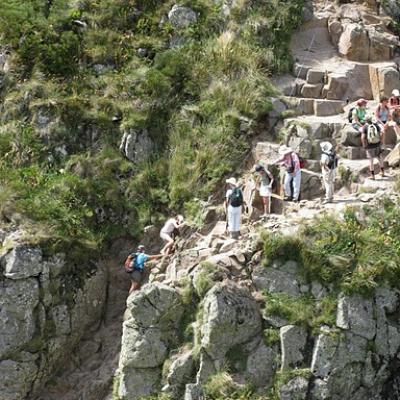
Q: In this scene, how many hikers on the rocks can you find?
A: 10